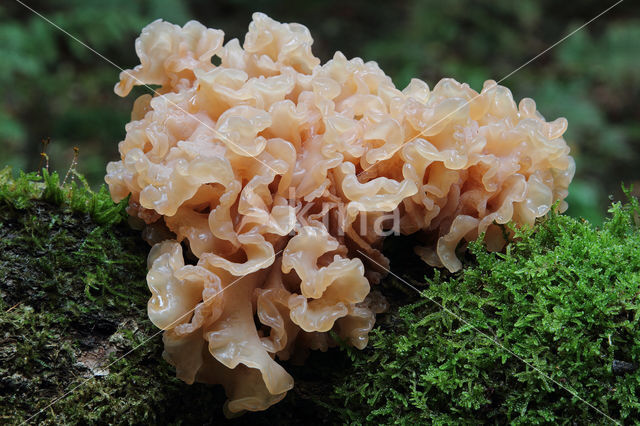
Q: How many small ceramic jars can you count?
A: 0